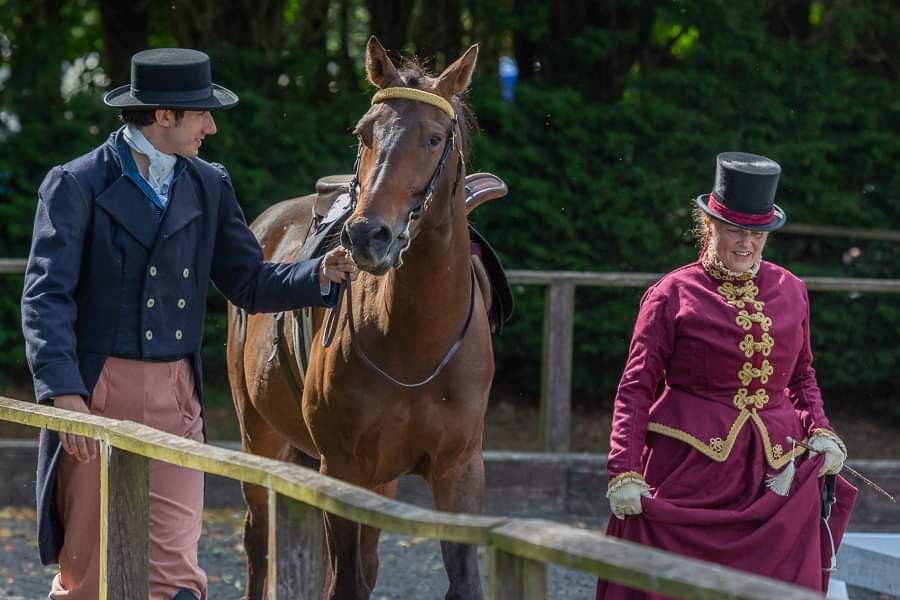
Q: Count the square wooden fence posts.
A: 4